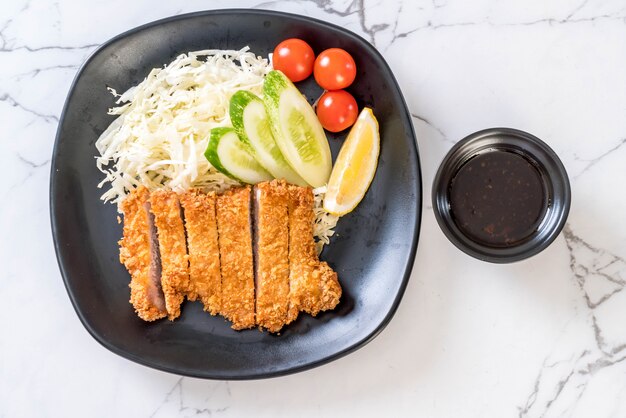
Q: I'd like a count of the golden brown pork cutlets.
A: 6